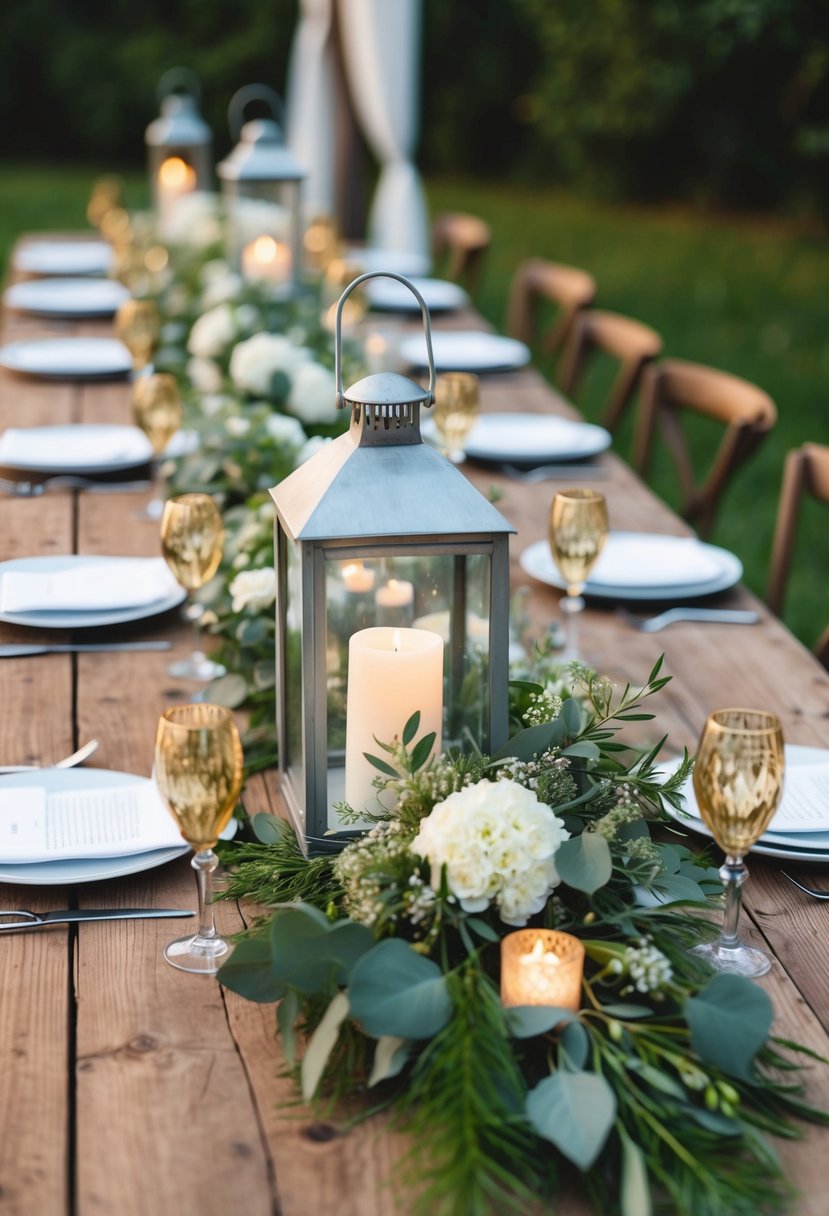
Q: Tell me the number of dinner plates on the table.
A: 12